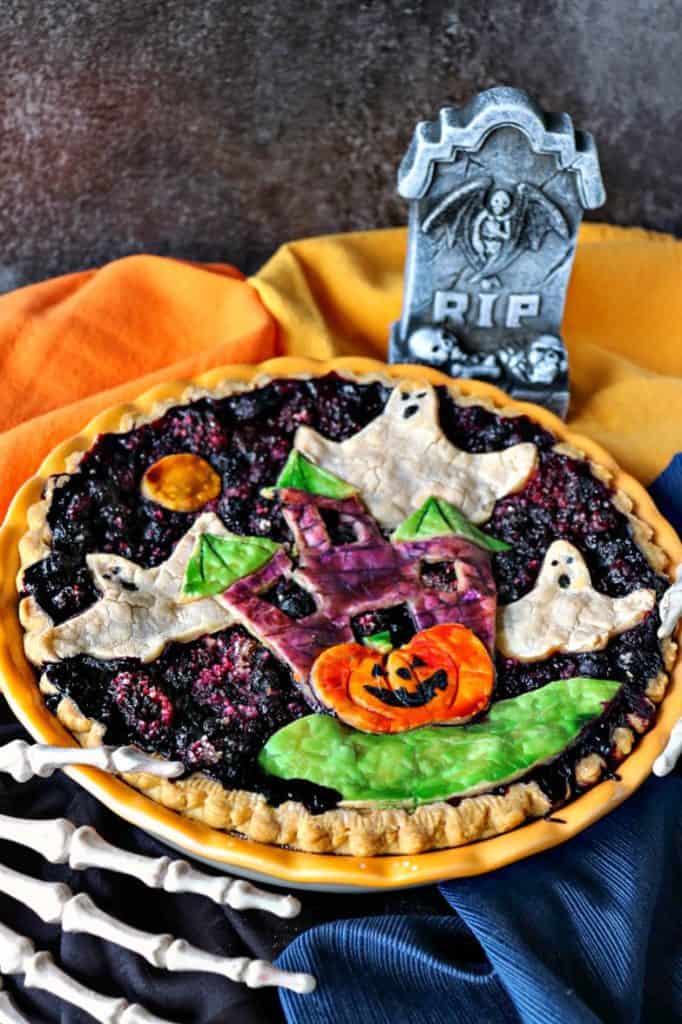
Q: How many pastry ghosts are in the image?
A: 3